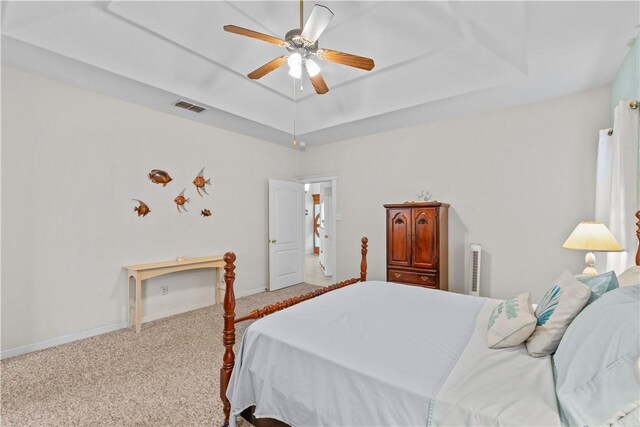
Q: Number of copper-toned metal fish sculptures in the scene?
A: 5